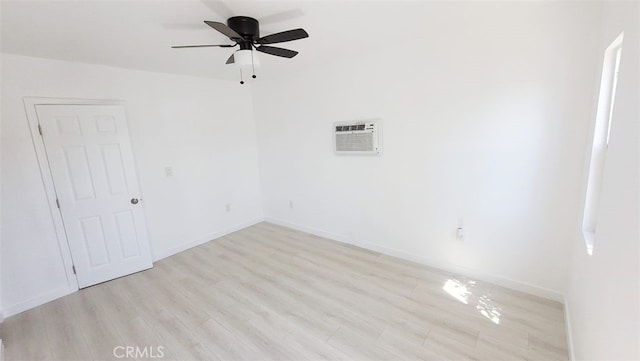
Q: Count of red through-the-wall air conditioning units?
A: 0